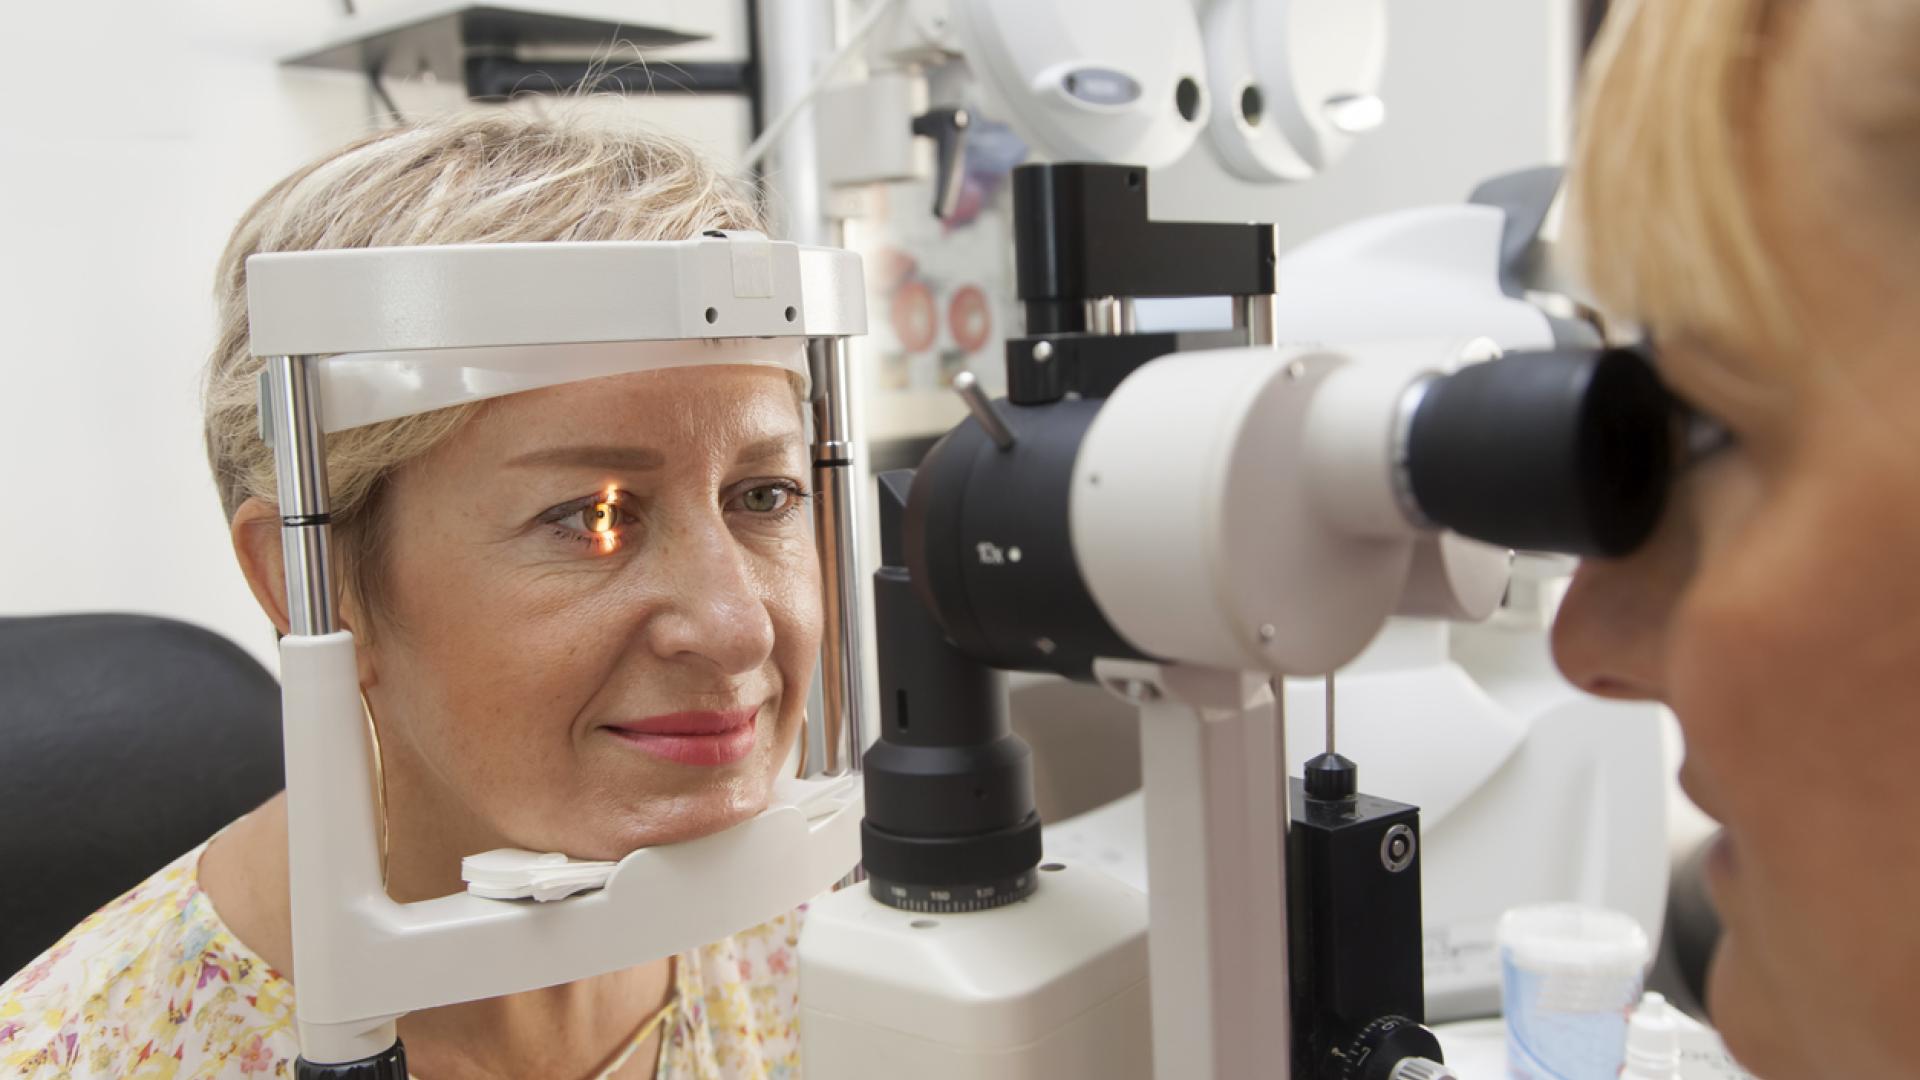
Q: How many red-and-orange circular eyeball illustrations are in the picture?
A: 2